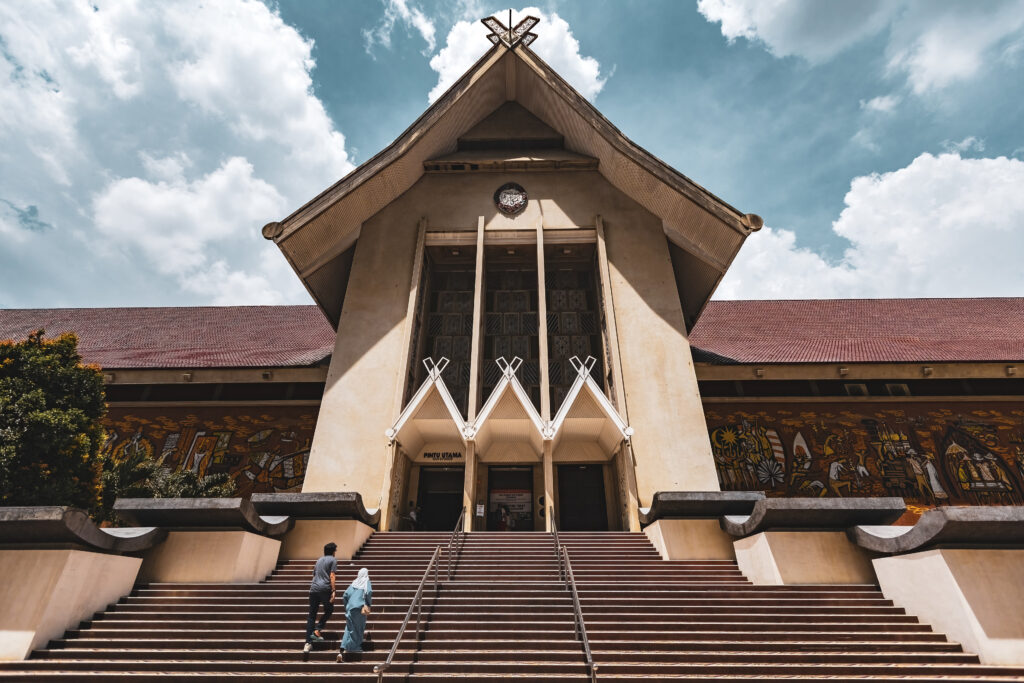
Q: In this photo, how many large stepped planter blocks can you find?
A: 6